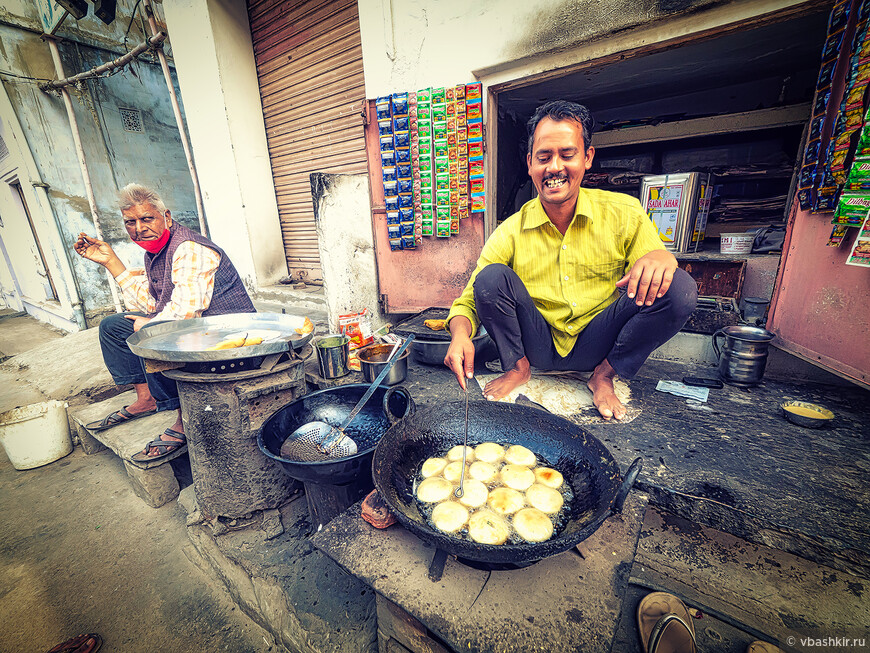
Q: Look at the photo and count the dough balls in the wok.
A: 15